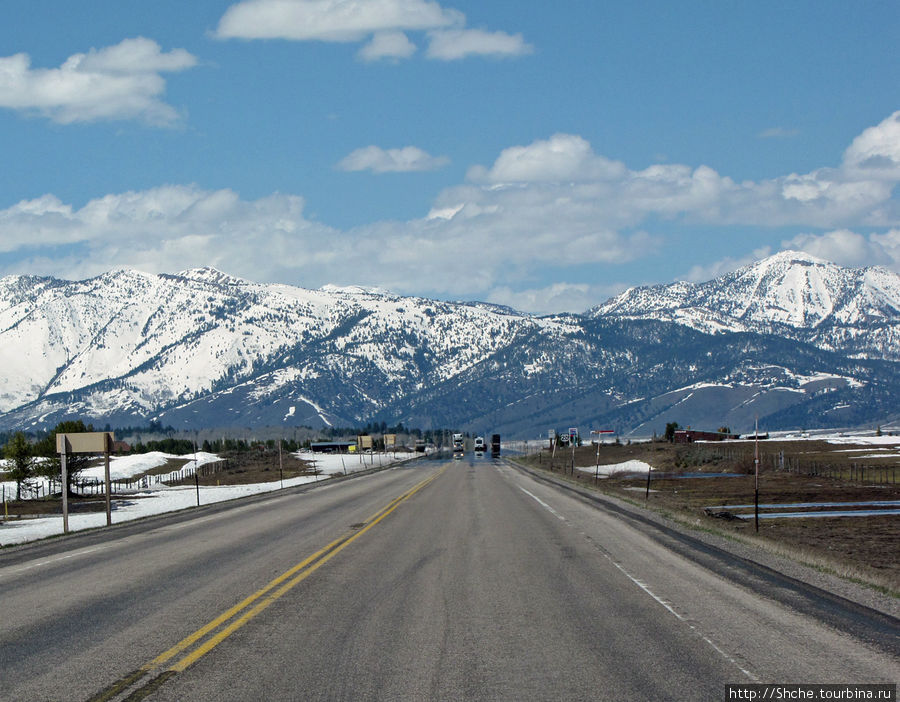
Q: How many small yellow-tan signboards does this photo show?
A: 2